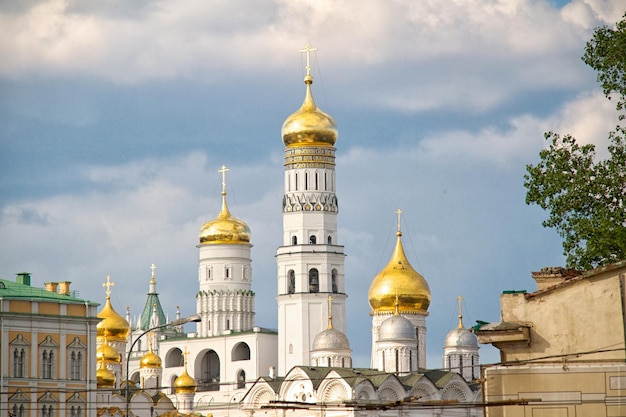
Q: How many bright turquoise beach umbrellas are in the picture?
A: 0